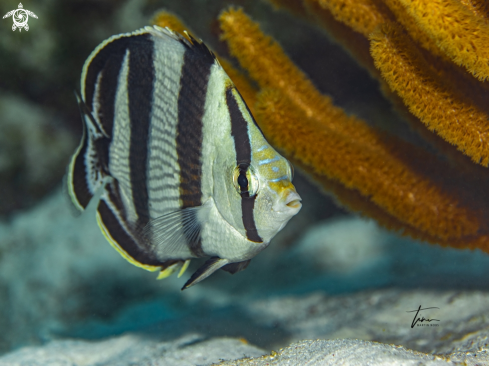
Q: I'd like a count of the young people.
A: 0